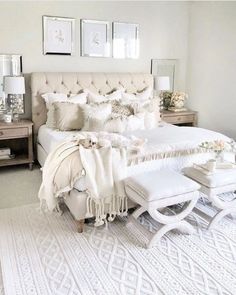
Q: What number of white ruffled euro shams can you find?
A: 3